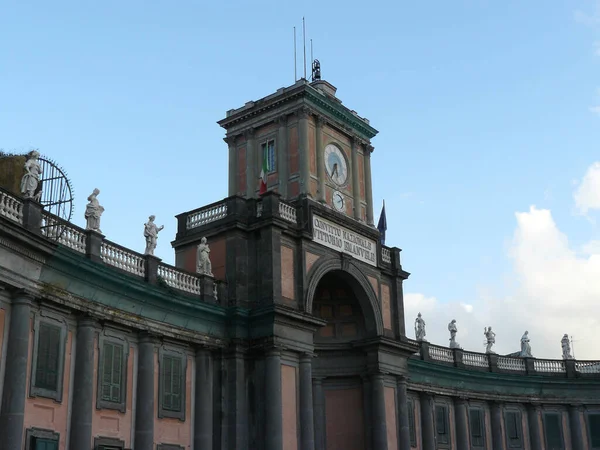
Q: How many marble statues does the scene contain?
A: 9